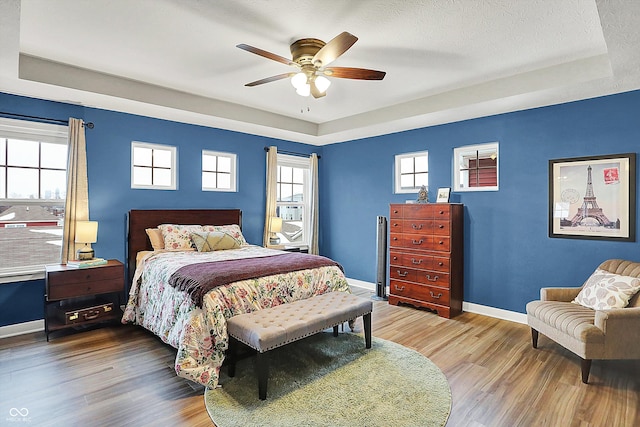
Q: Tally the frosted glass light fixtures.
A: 3